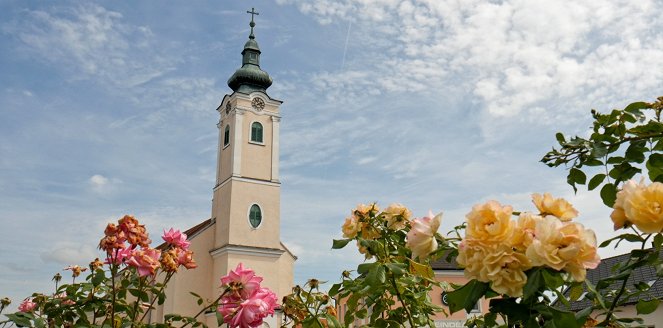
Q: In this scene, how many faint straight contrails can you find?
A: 1